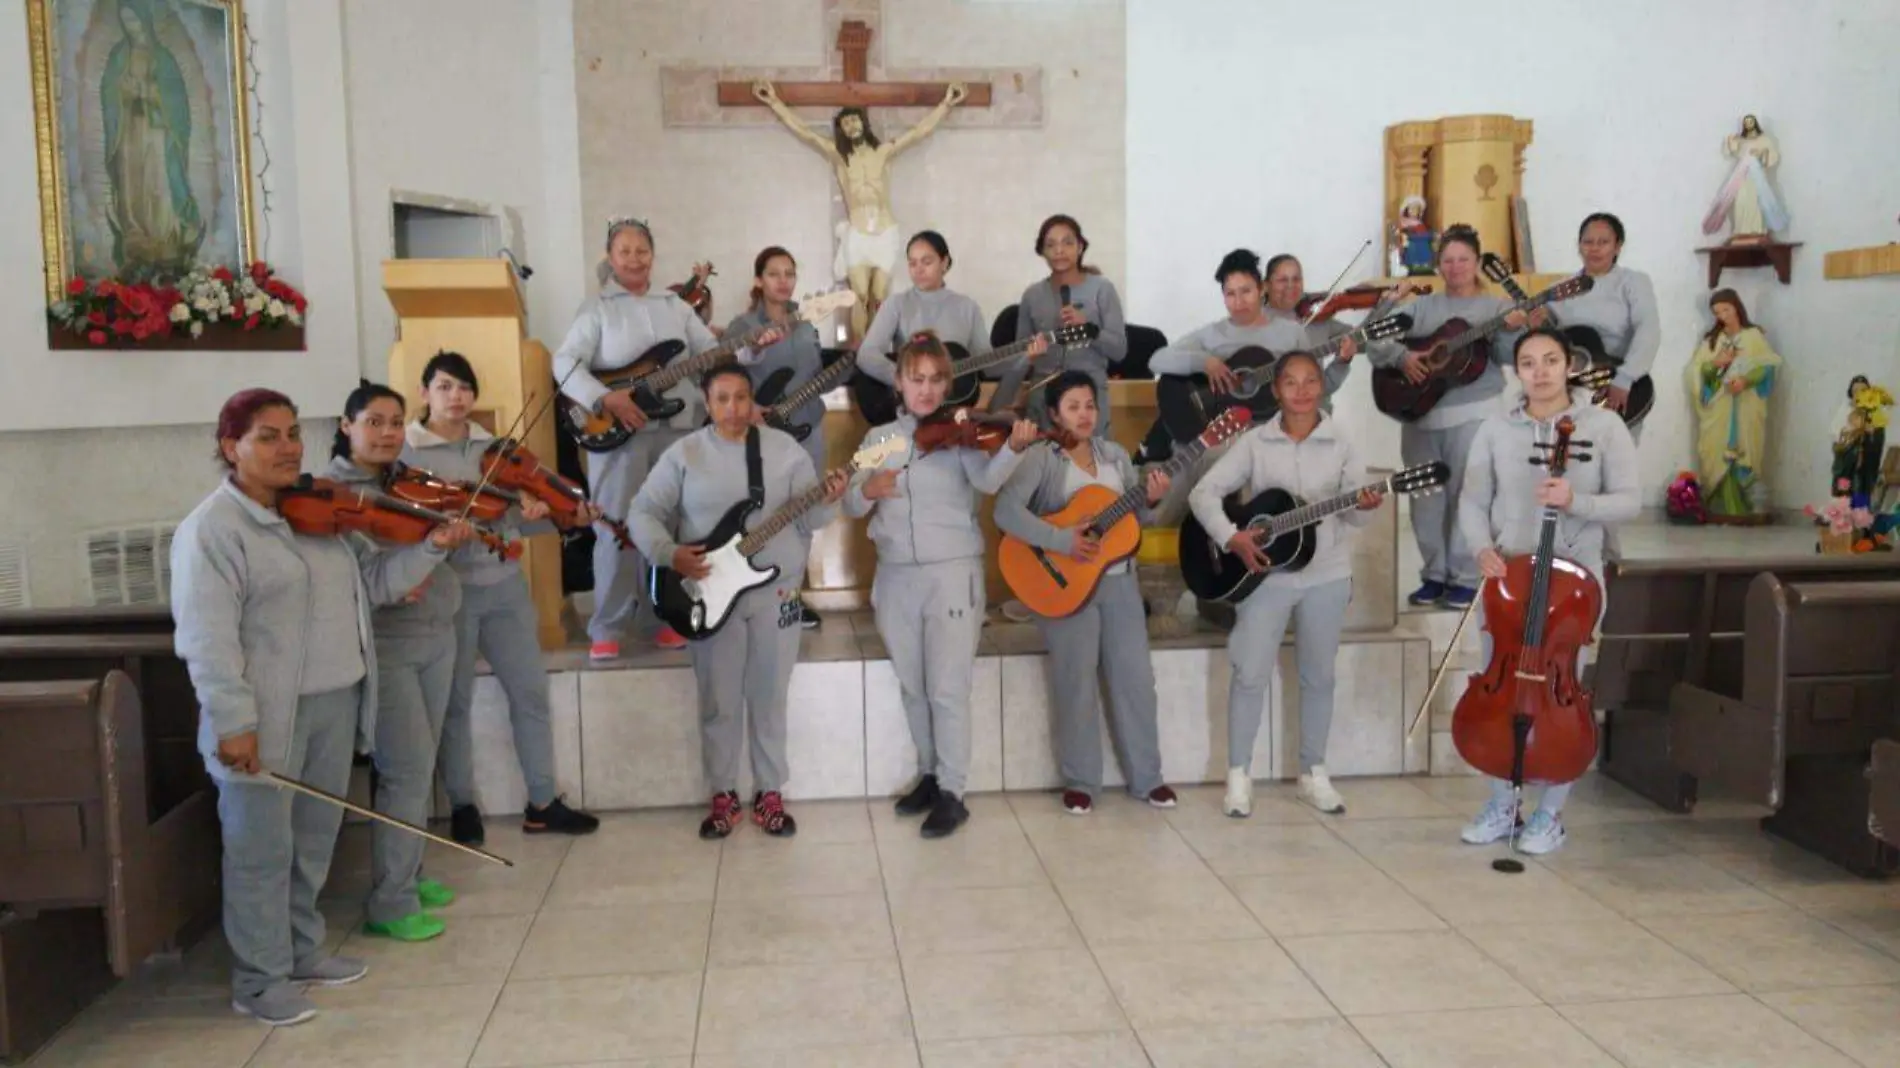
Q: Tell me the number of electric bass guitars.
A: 2